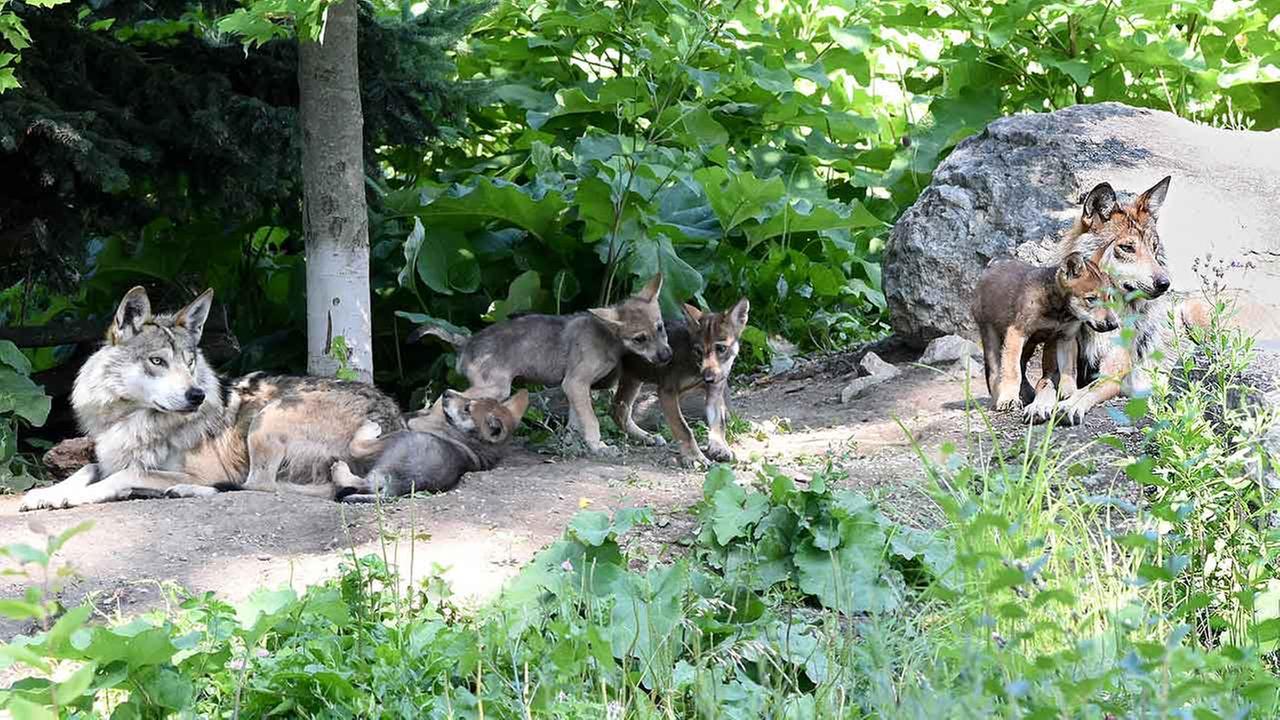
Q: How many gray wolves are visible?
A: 6